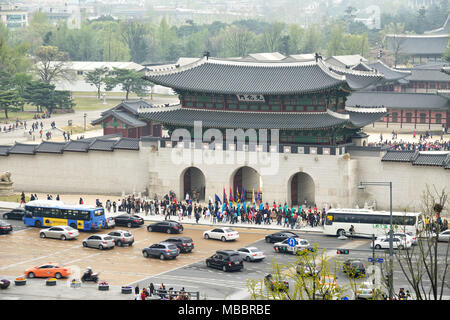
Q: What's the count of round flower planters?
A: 6